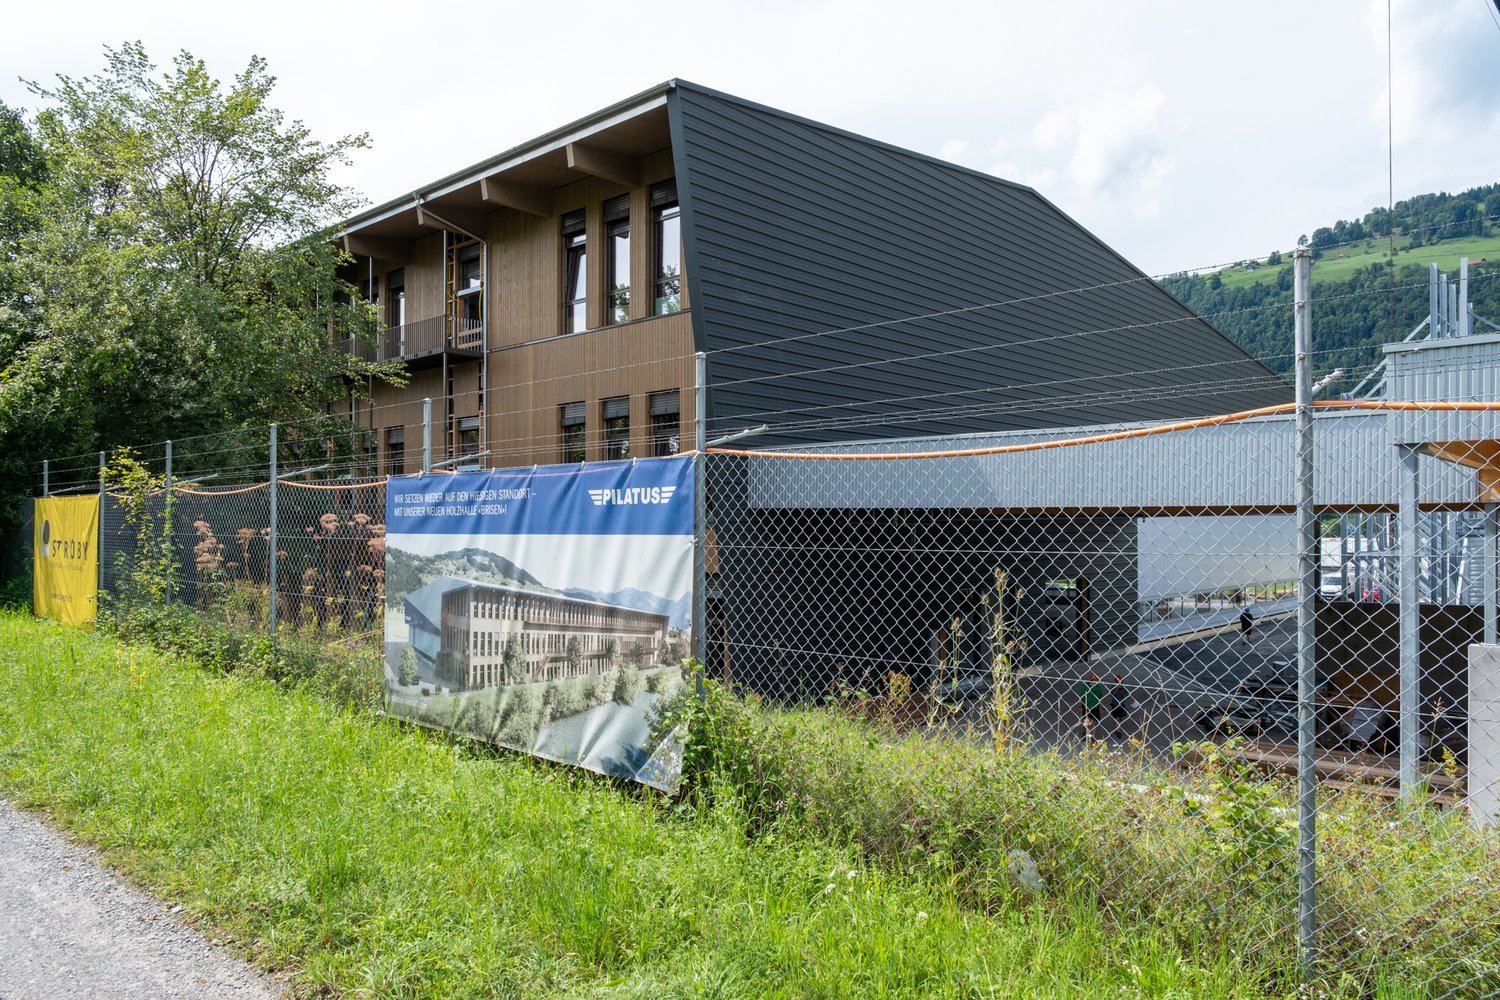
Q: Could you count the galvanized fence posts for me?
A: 7